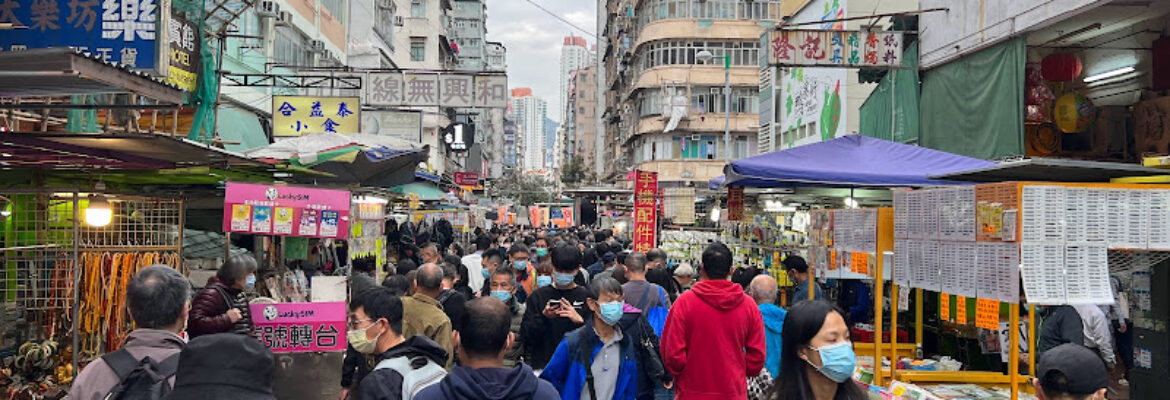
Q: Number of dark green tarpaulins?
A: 2